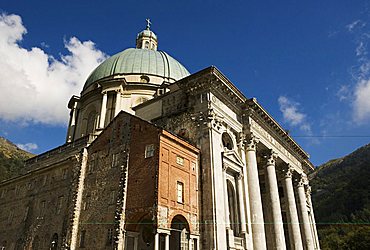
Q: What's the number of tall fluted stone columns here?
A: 4